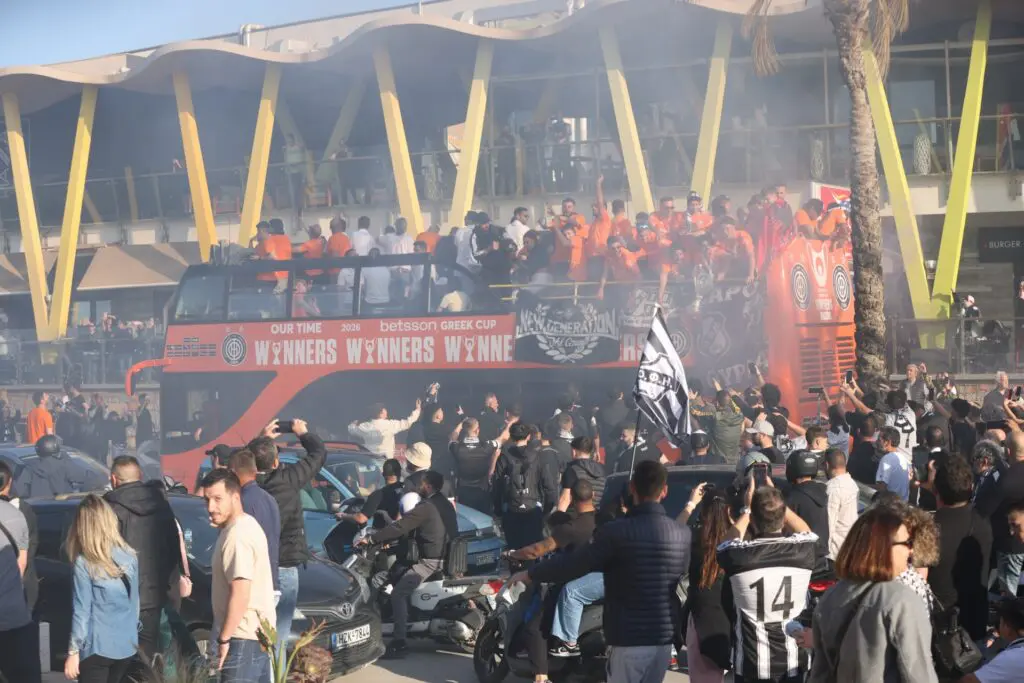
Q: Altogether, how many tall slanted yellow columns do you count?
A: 10